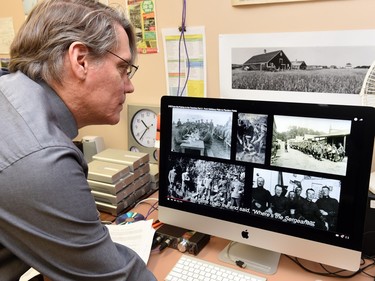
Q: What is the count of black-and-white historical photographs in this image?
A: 5